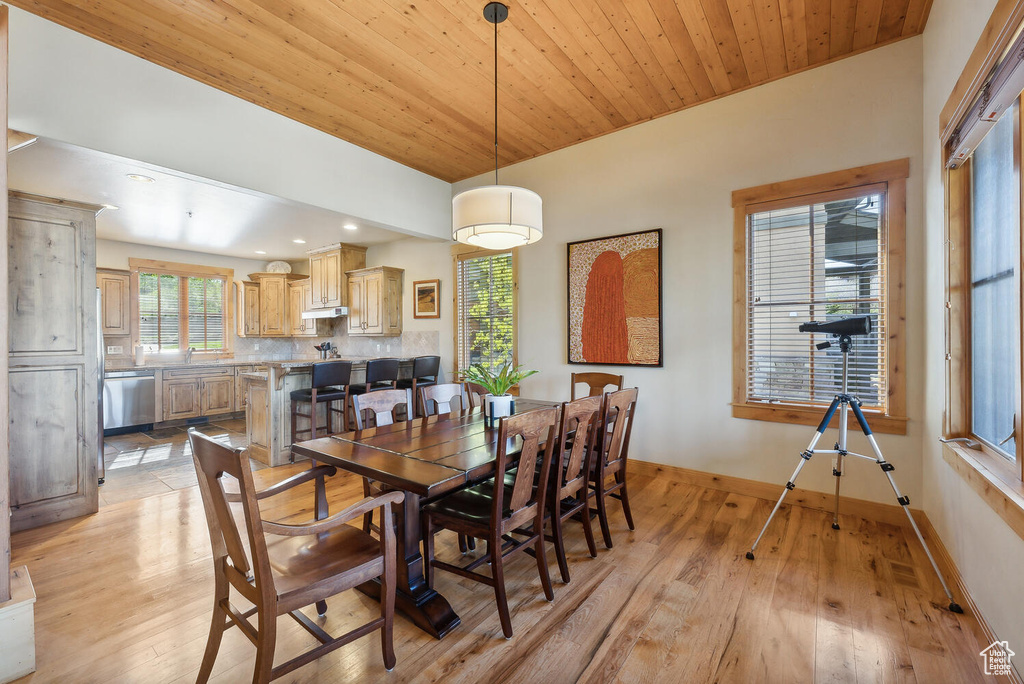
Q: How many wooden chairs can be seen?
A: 8